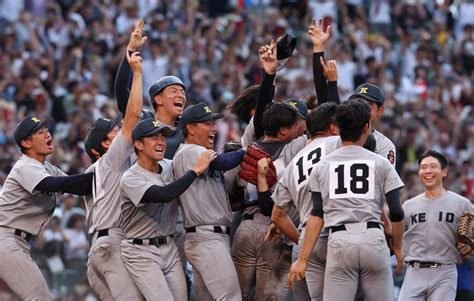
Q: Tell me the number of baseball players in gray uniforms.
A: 12